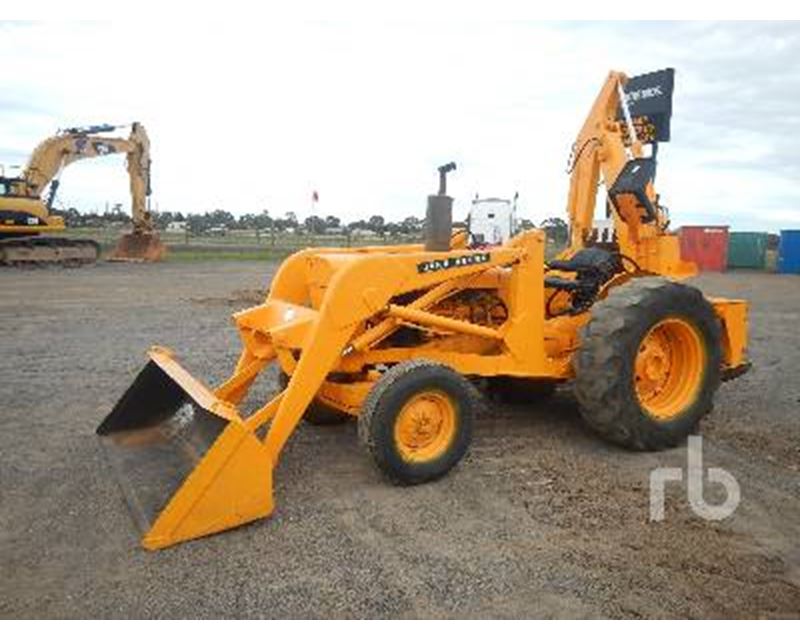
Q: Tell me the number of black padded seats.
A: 1